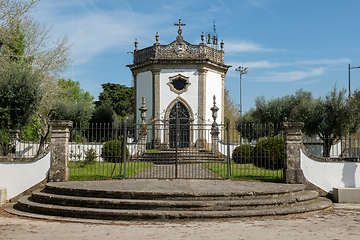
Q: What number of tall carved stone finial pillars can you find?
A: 2